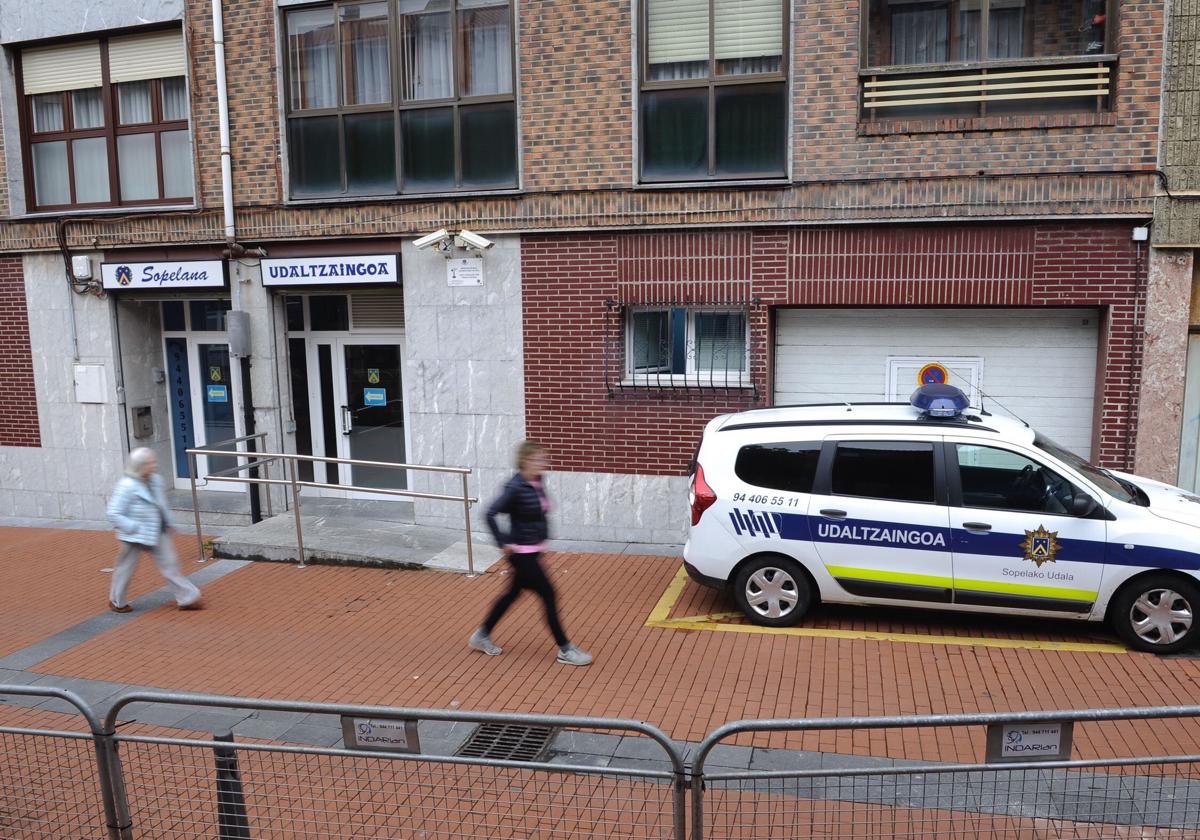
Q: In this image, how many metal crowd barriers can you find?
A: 3